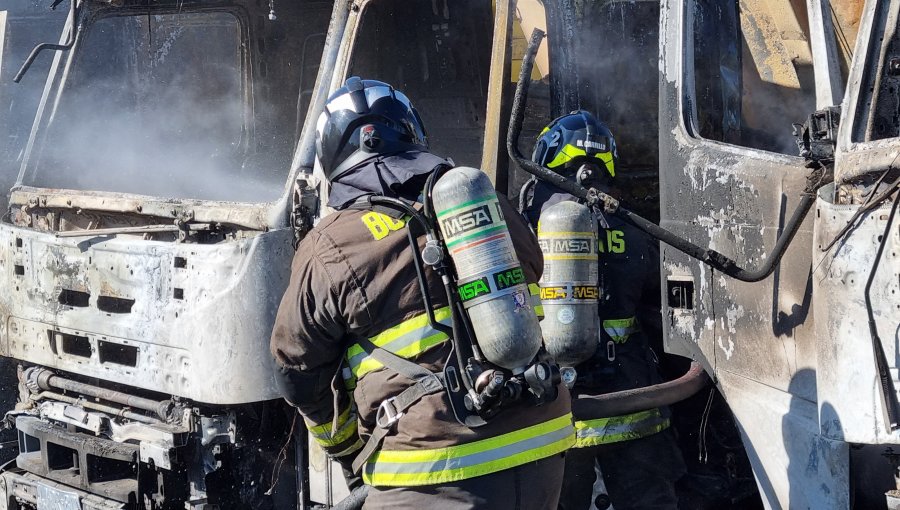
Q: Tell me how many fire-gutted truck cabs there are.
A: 2